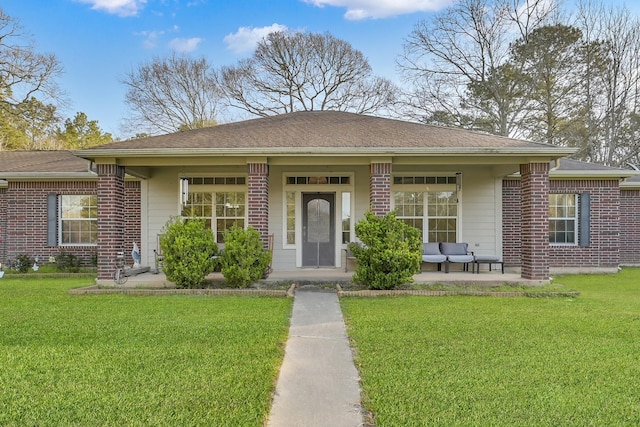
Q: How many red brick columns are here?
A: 4